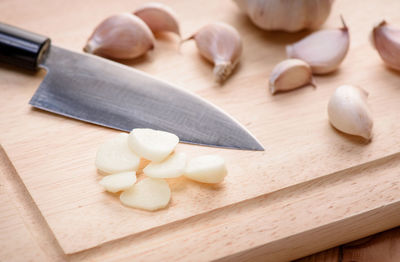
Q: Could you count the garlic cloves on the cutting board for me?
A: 7